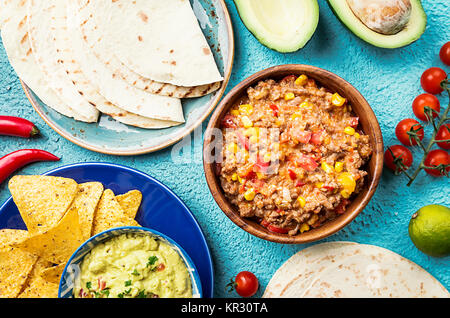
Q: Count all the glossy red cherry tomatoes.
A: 8